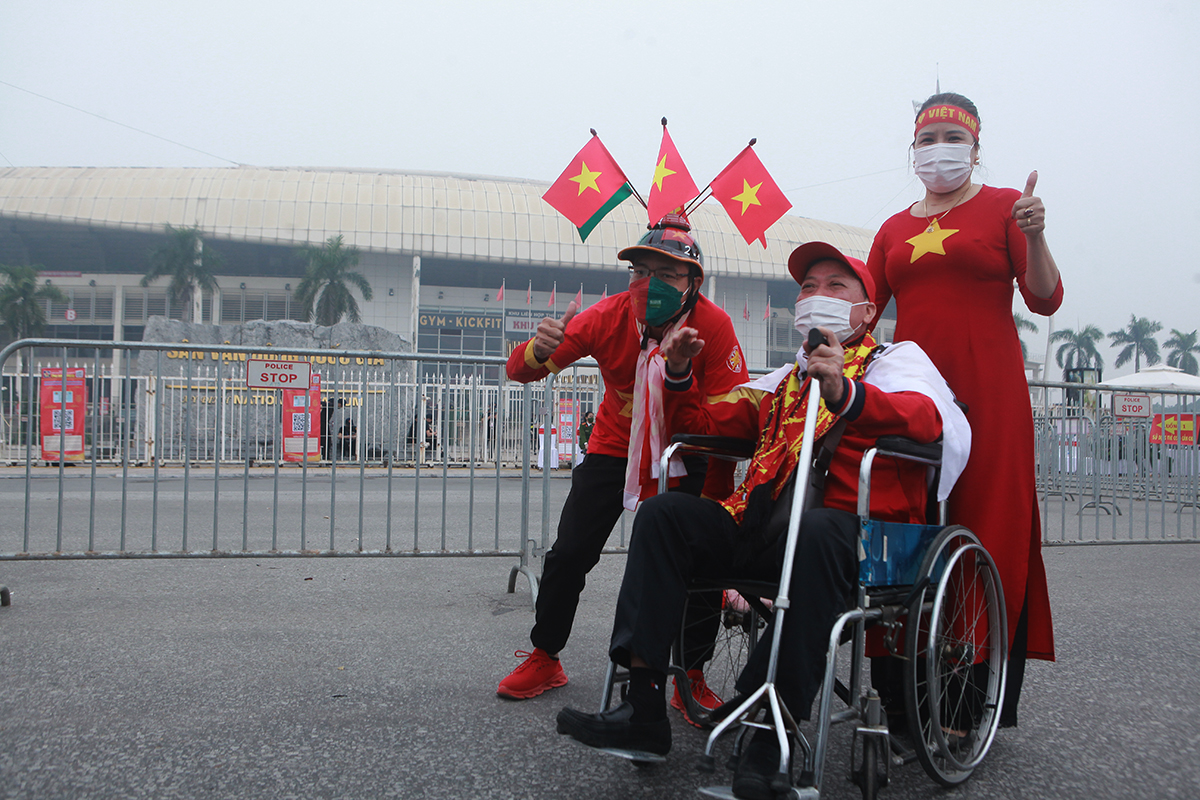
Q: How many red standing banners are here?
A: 3